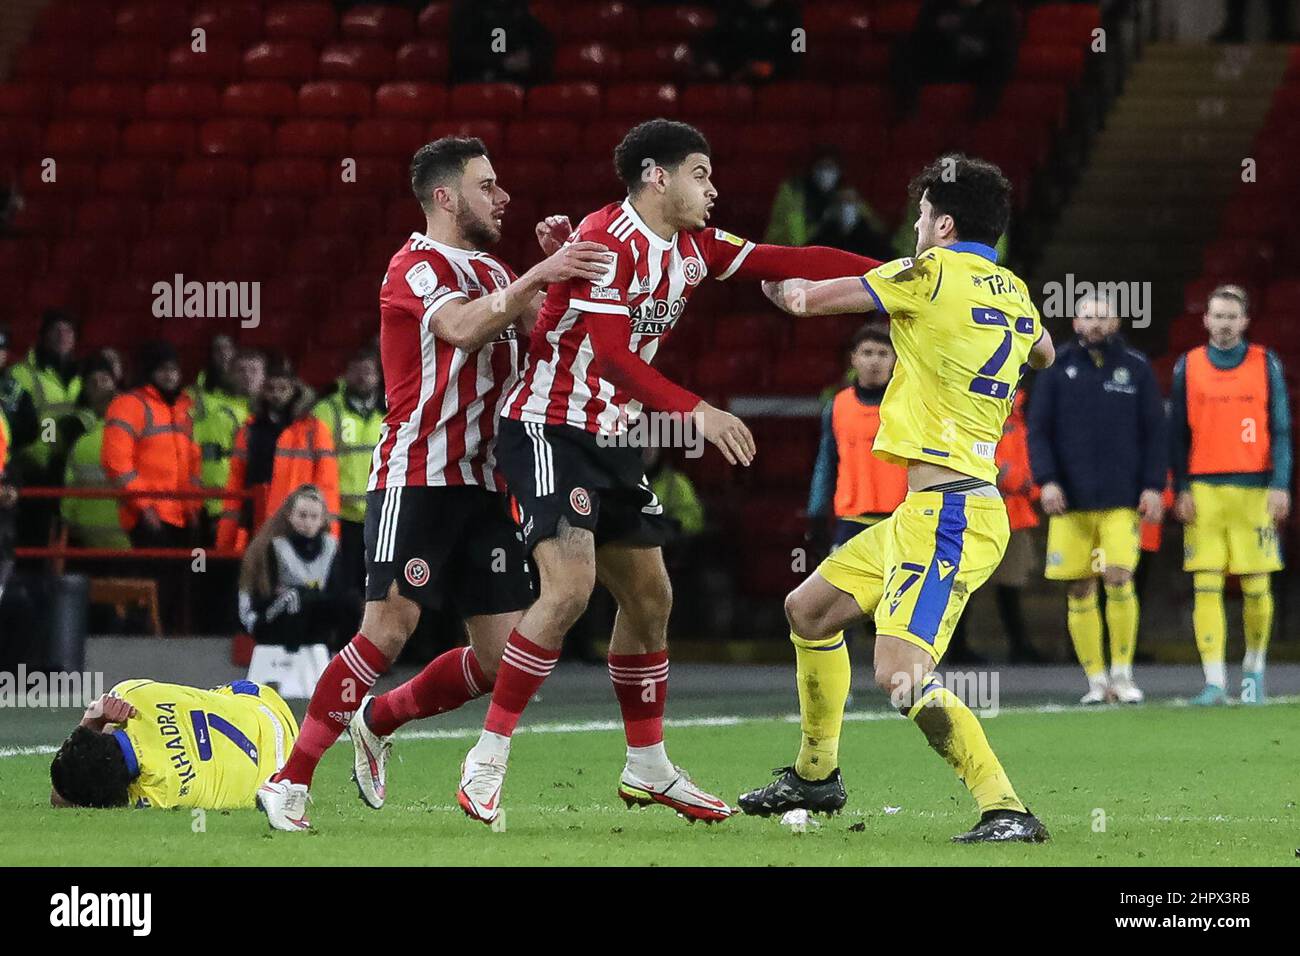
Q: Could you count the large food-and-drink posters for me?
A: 0